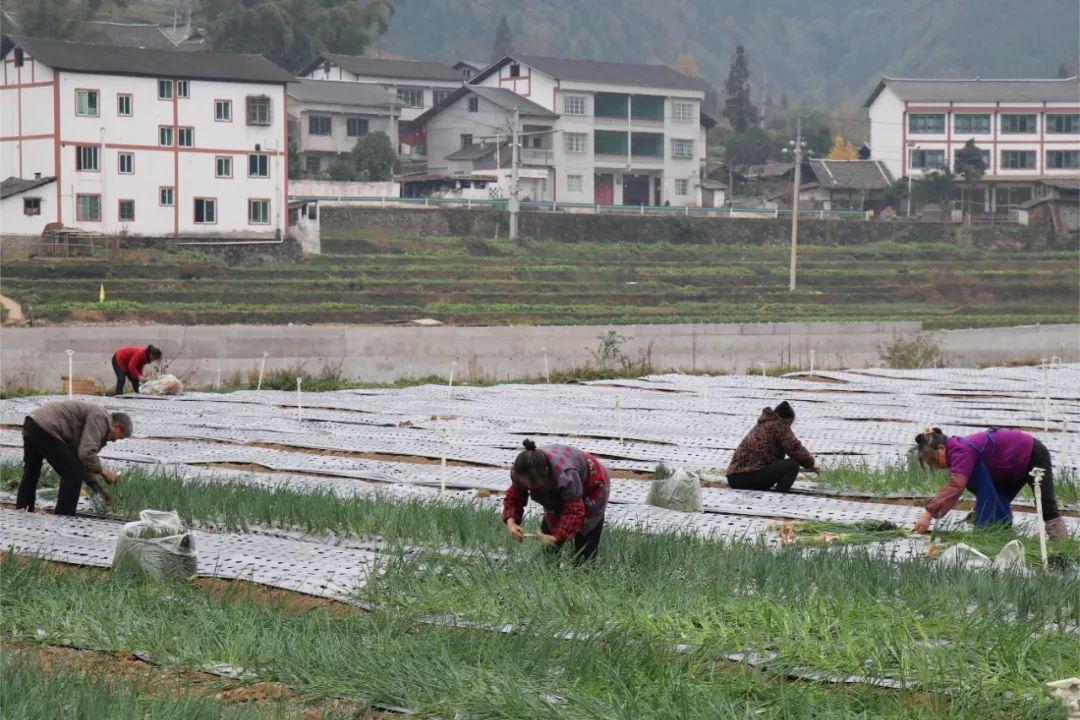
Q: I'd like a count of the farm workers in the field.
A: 5